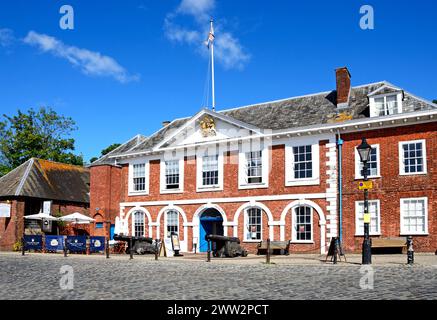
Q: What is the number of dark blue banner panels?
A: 4